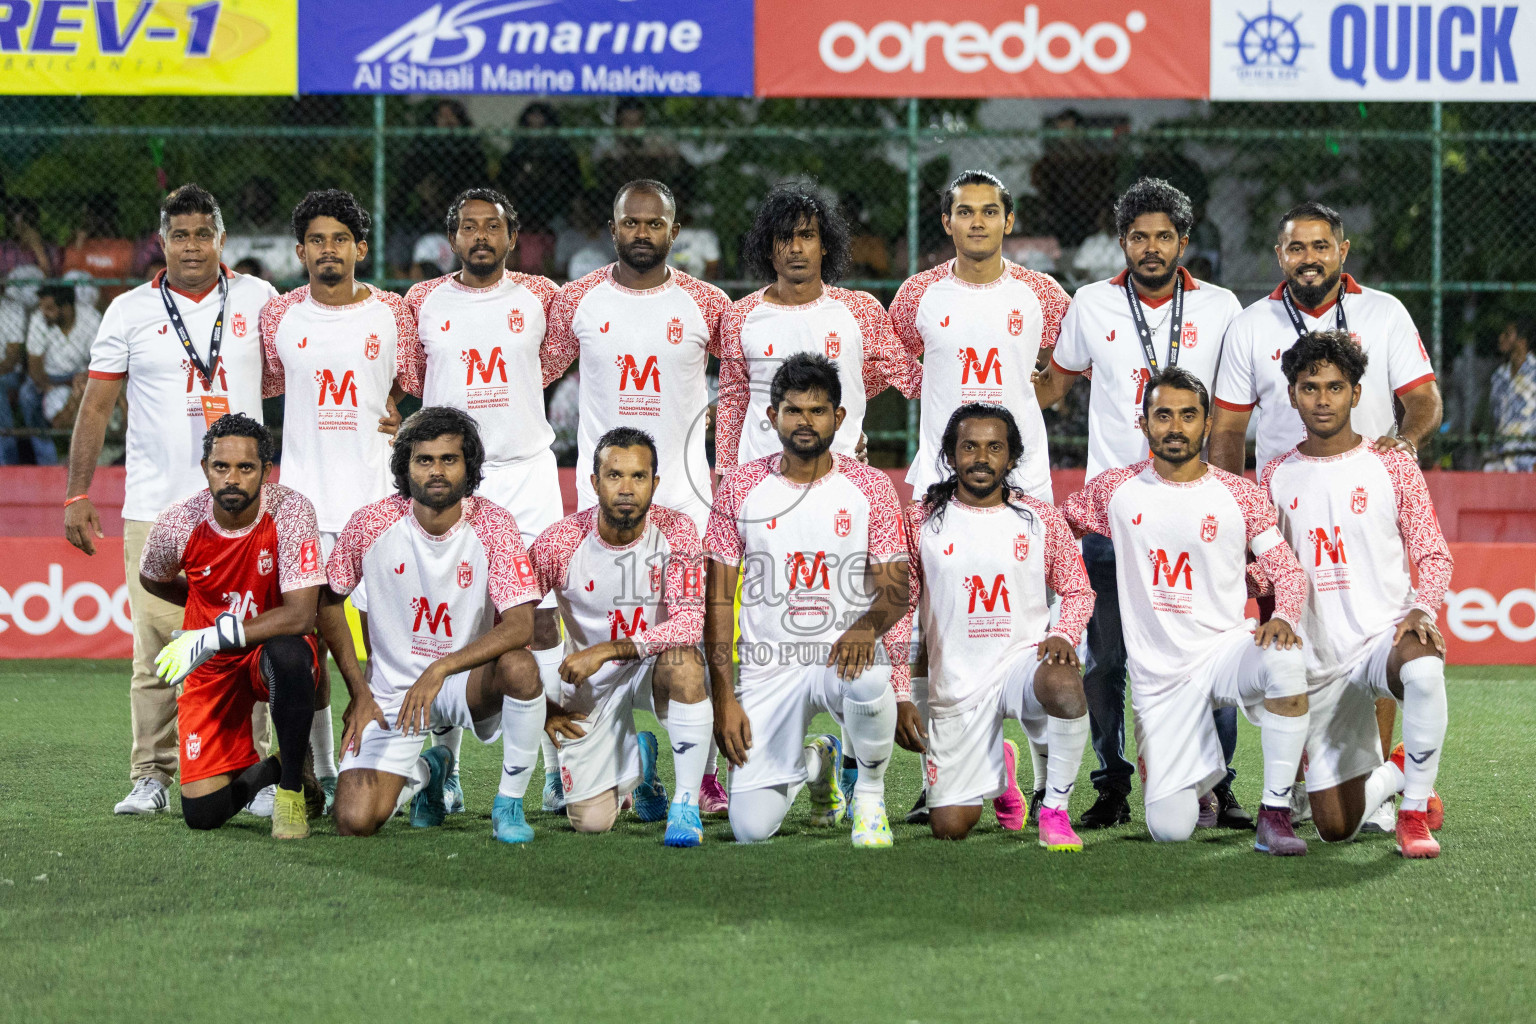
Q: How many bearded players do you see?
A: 9